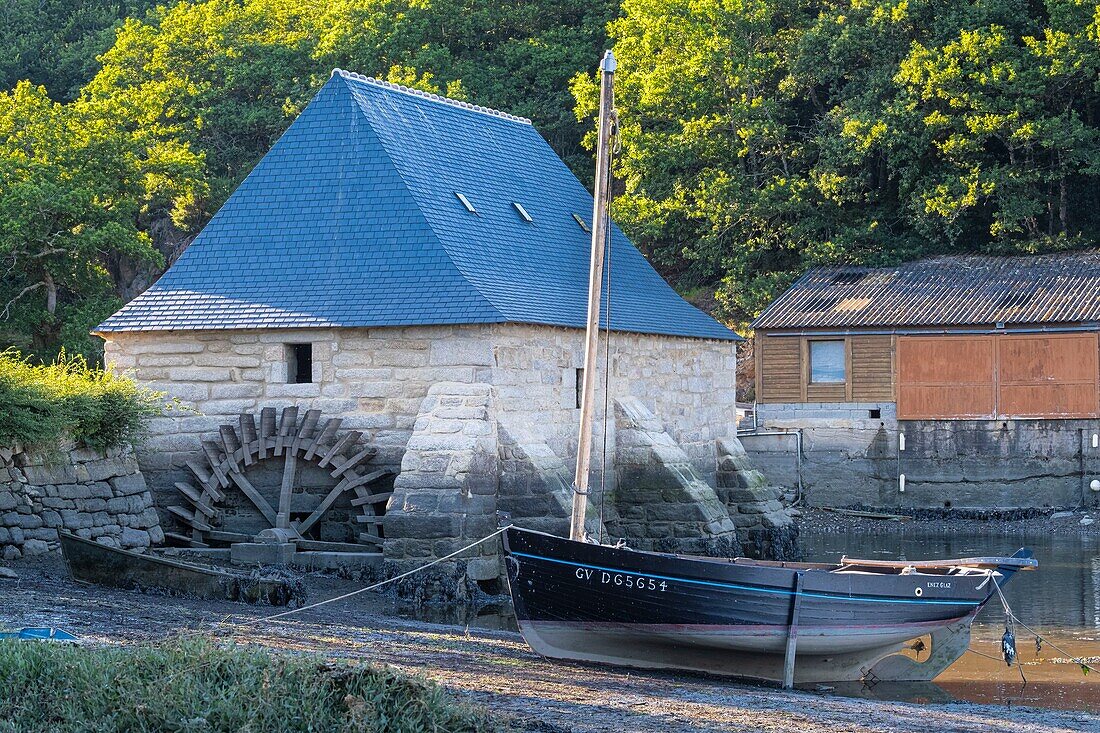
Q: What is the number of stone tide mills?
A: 1